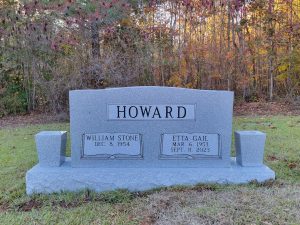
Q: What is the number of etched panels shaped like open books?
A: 2